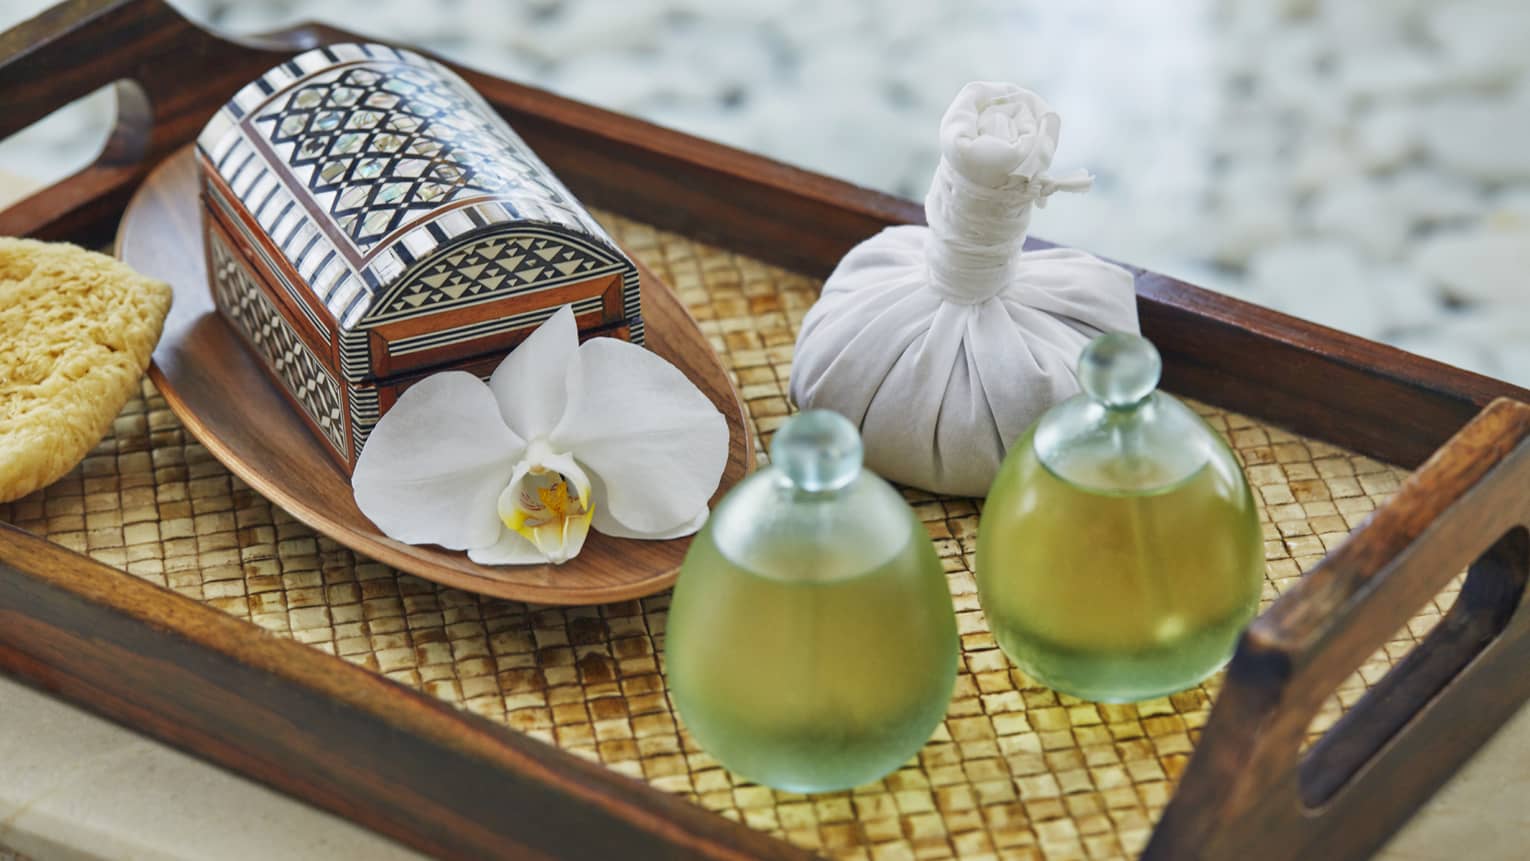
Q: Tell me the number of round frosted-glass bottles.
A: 2